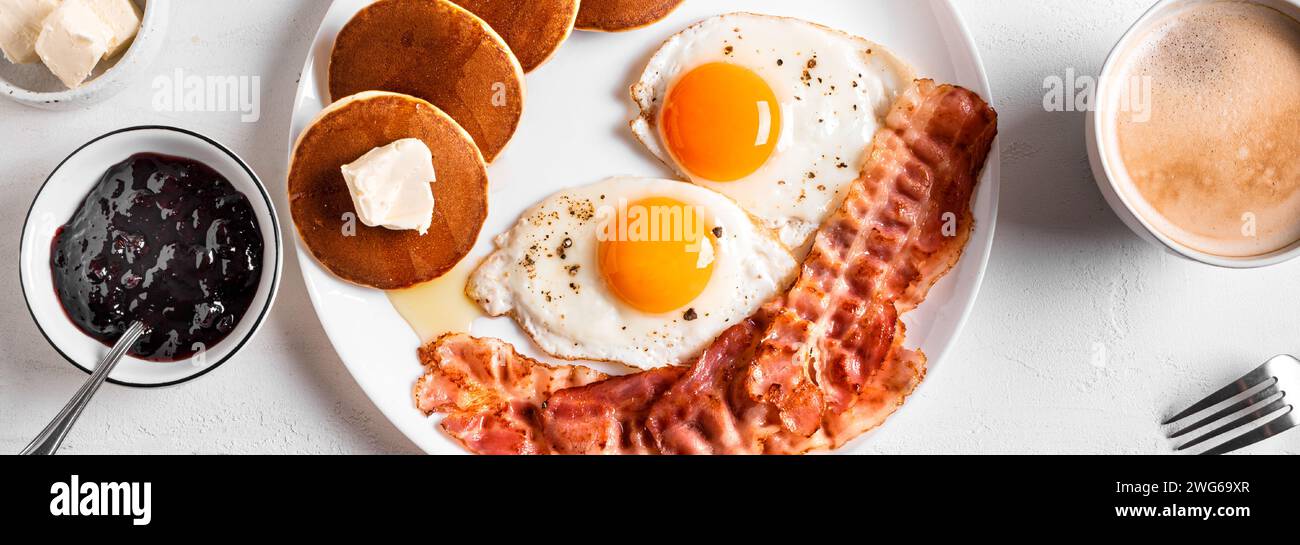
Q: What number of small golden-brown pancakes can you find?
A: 4